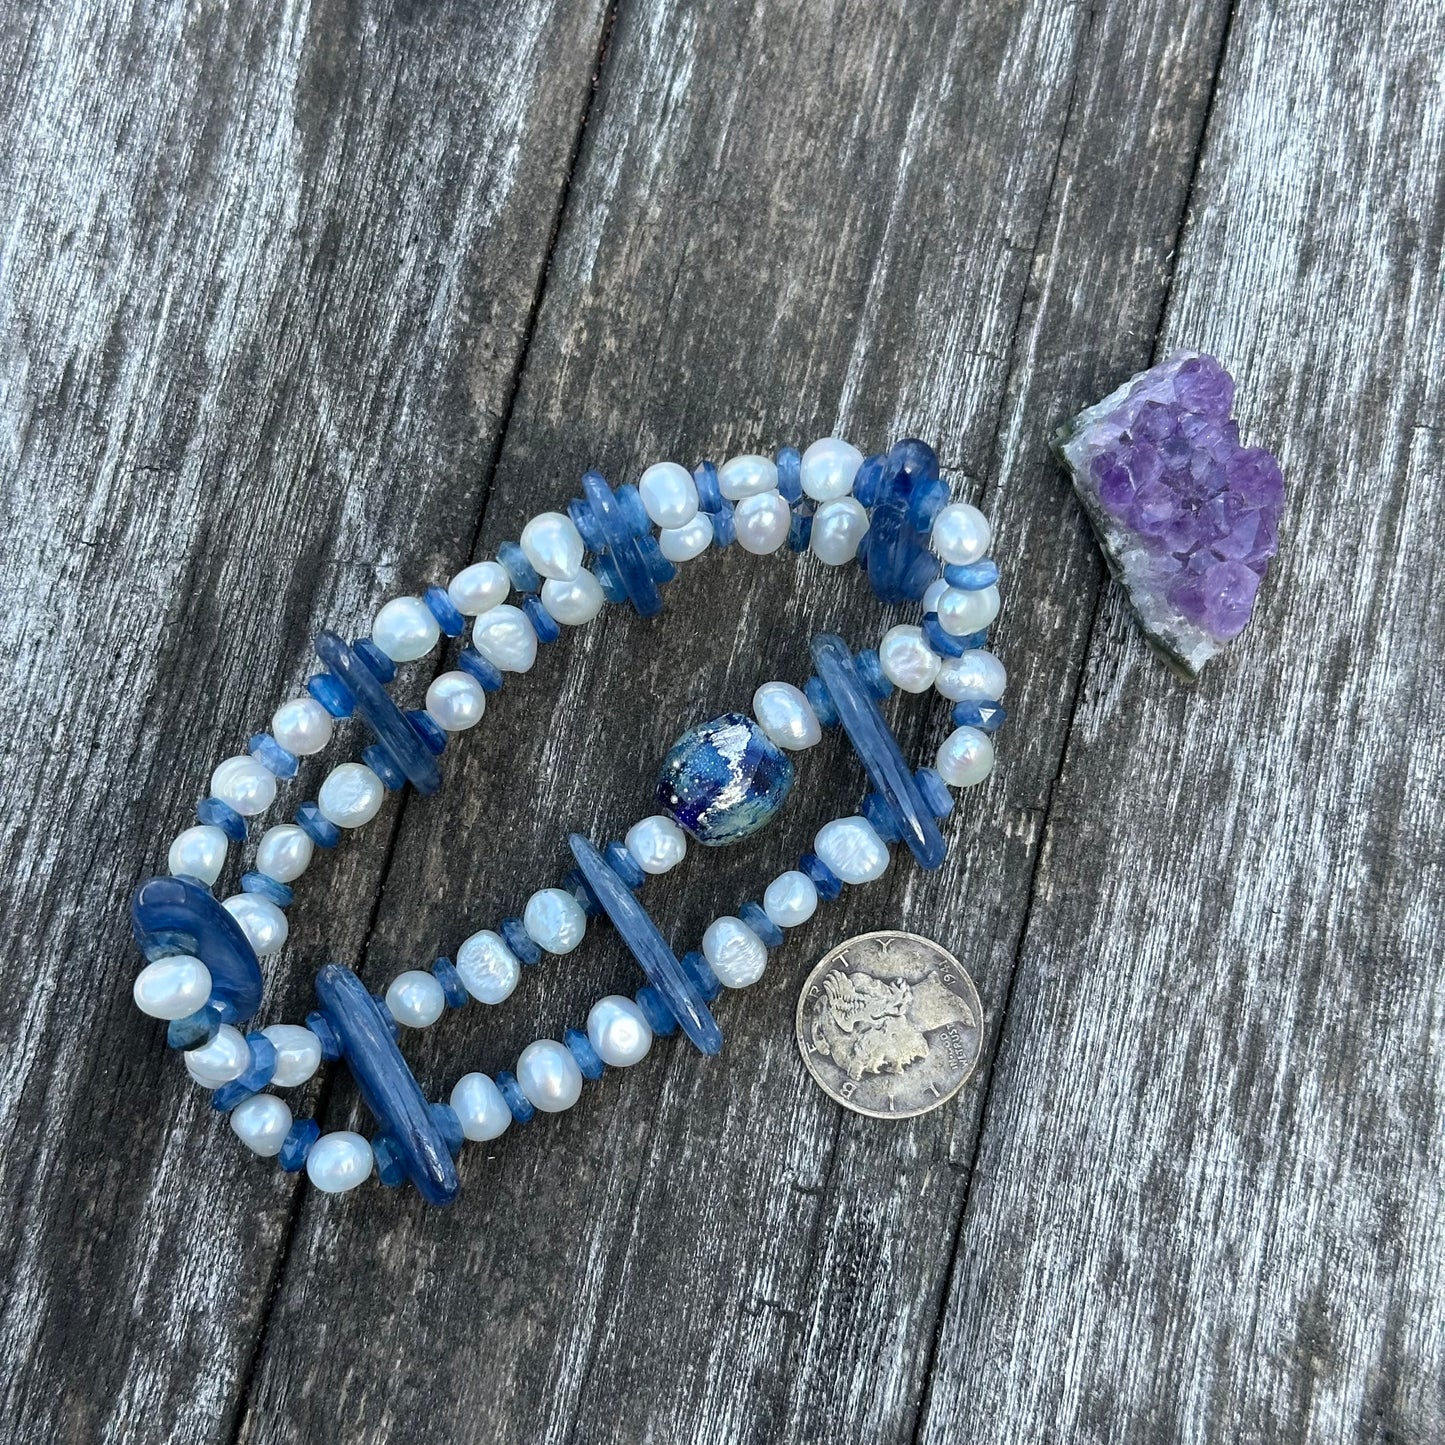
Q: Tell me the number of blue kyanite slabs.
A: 7